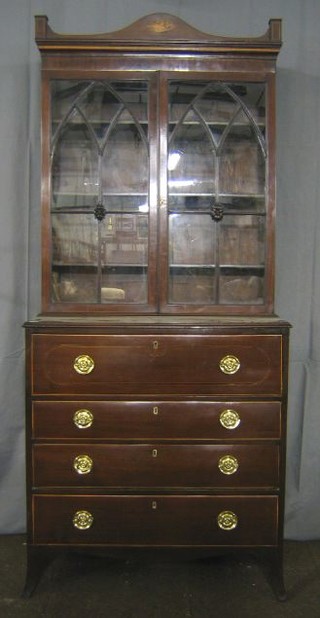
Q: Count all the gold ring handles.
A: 8